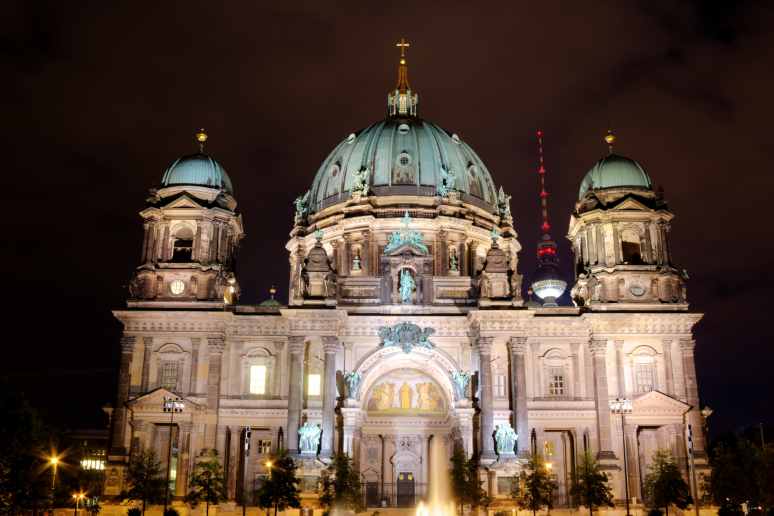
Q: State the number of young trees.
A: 8